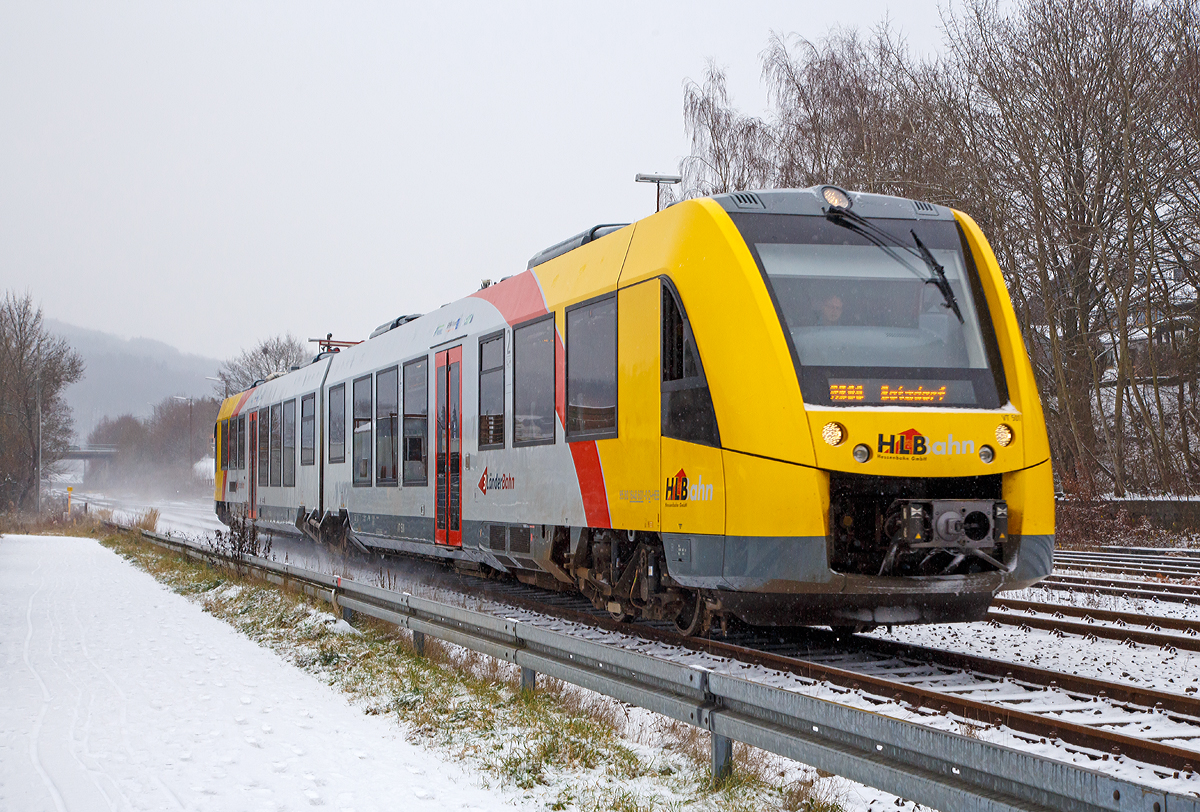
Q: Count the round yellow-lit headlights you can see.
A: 3